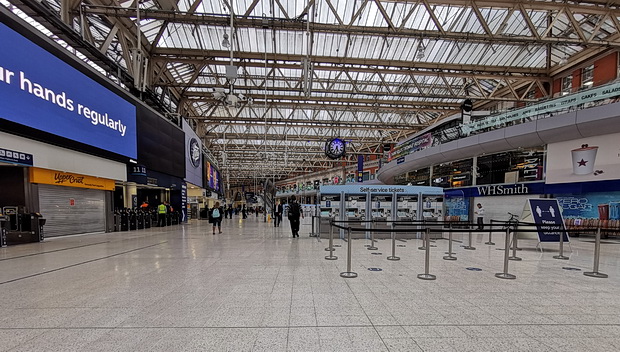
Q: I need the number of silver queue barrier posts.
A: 15